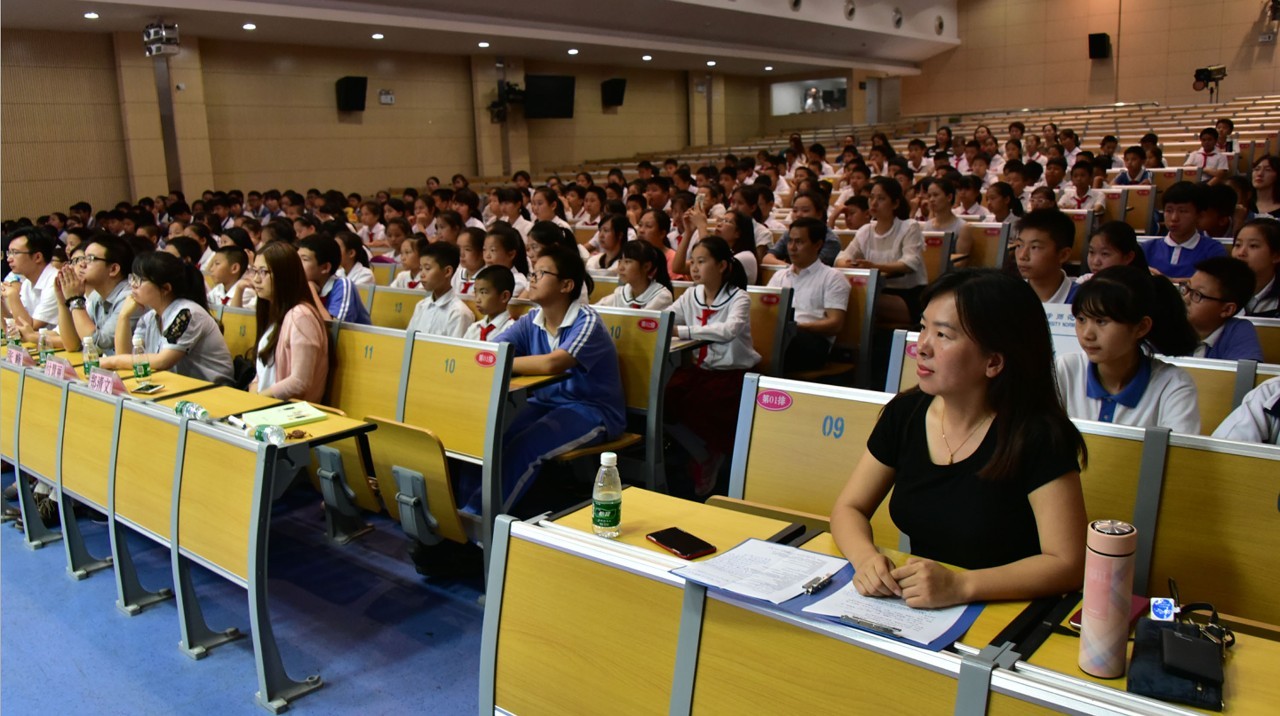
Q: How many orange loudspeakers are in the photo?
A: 0